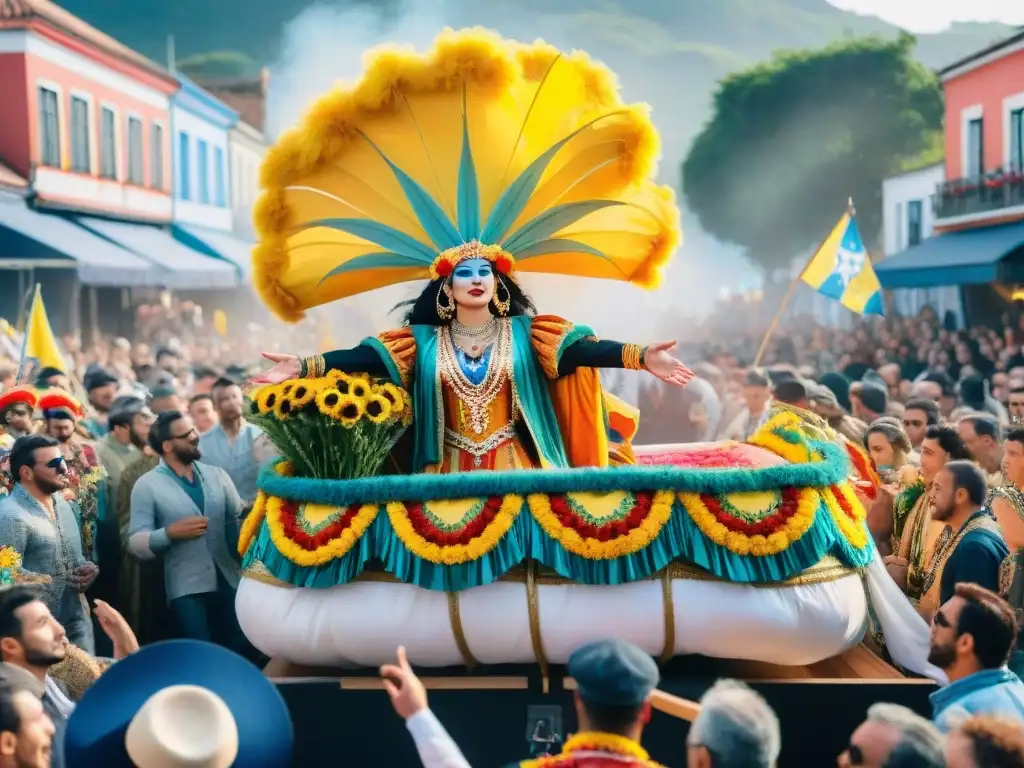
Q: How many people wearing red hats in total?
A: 2